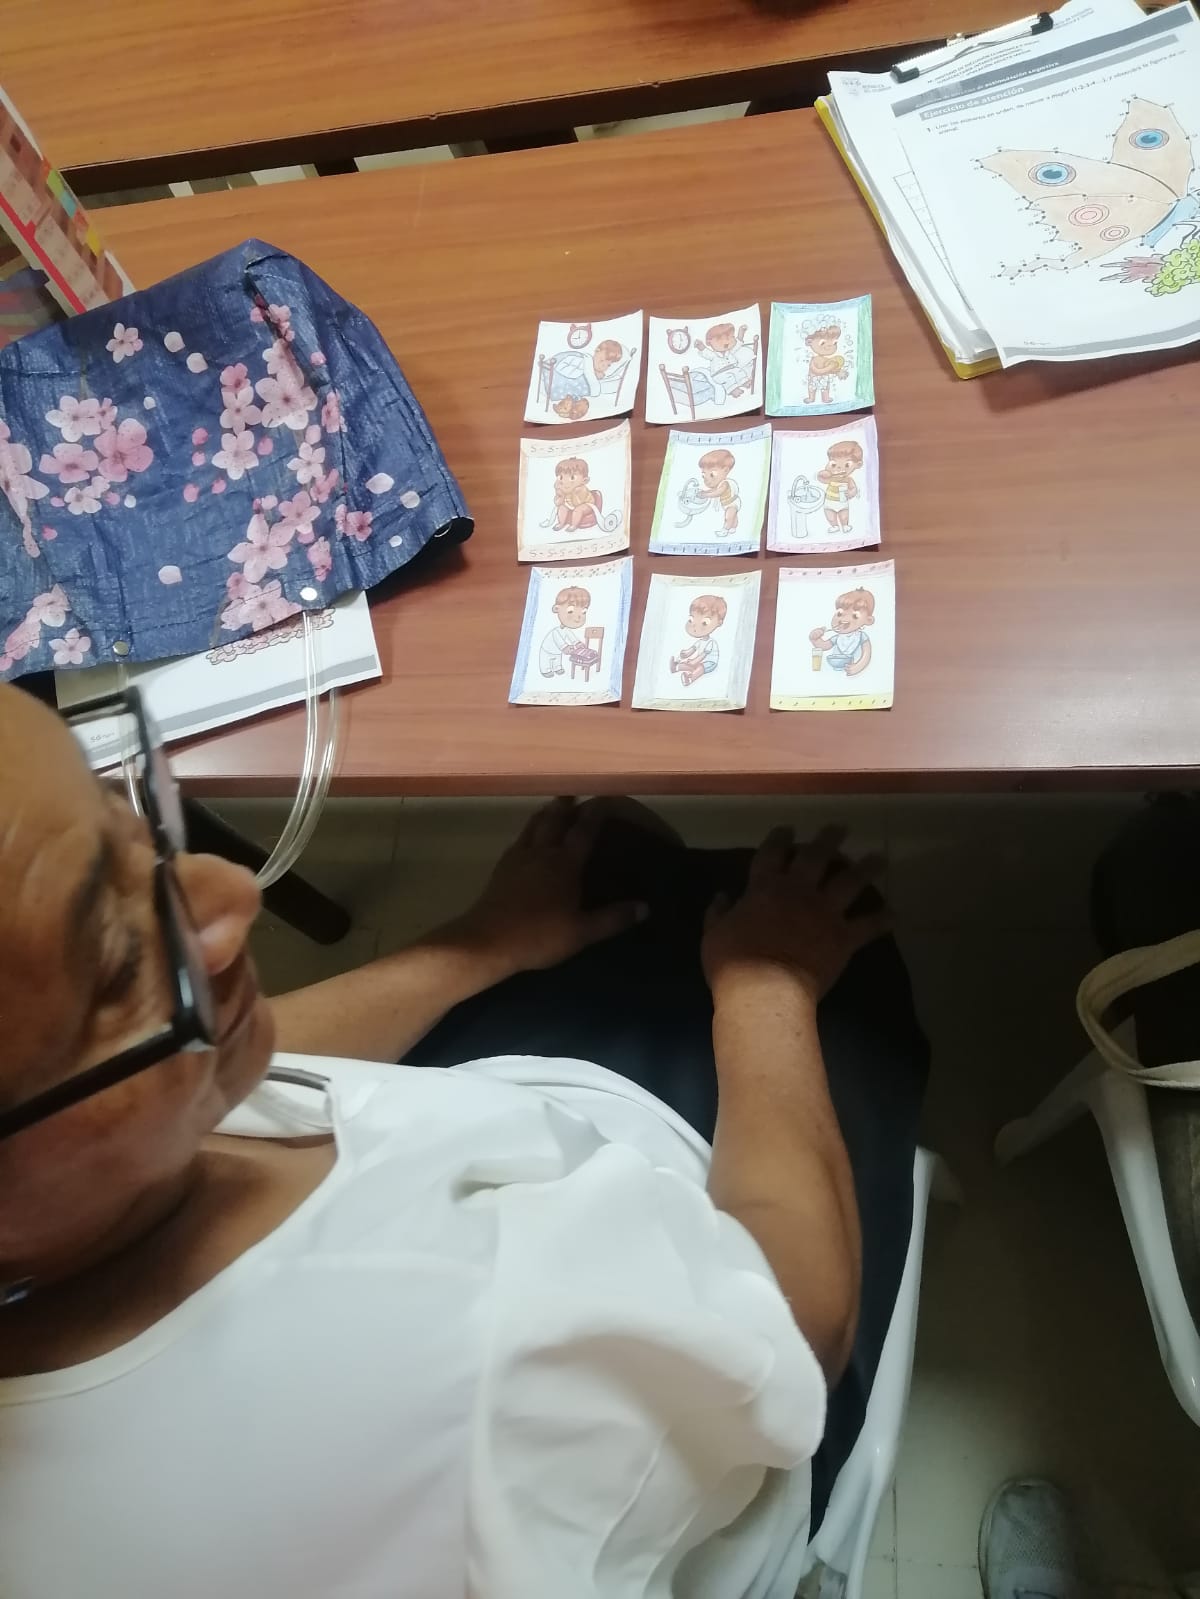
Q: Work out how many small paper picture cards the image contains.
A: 9